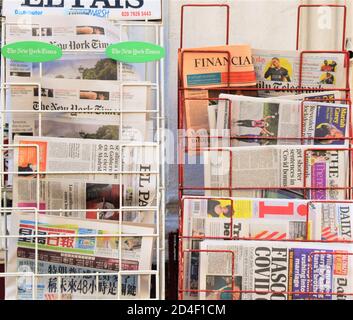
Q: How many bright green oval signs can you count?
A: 2